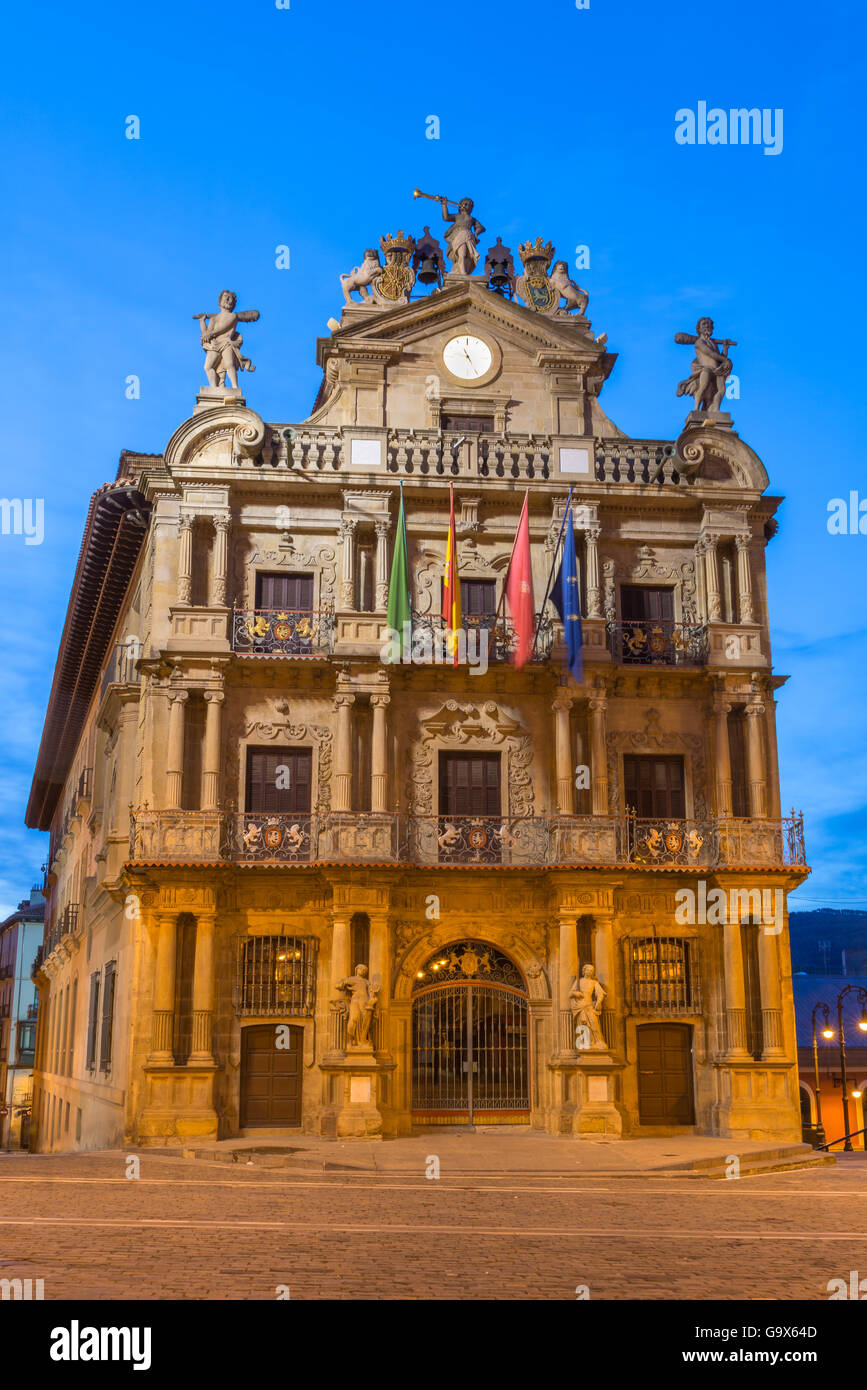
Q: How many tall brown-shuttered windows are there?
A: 6